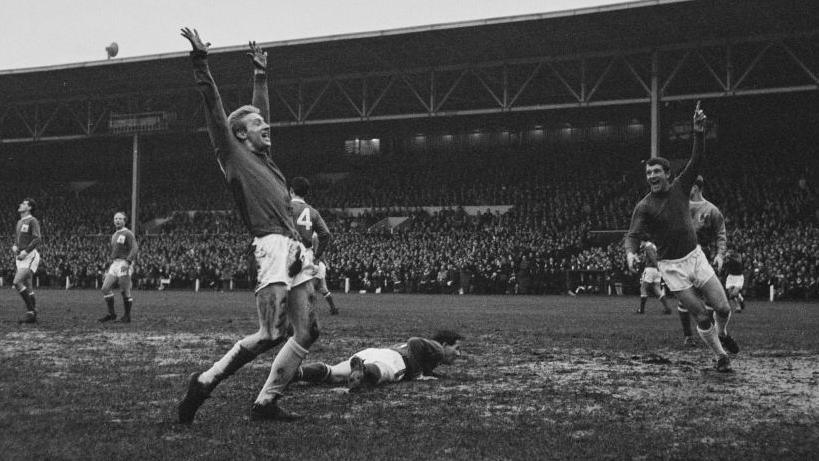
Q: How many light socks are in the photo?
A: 4